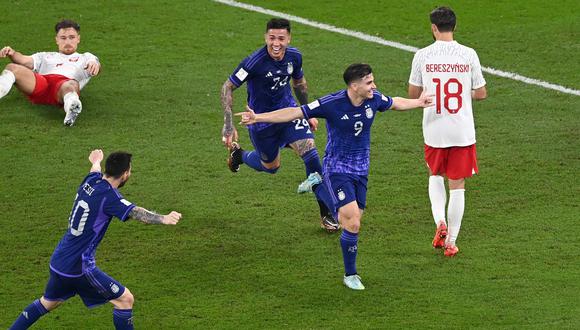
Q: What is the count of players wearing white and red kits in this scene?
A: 2